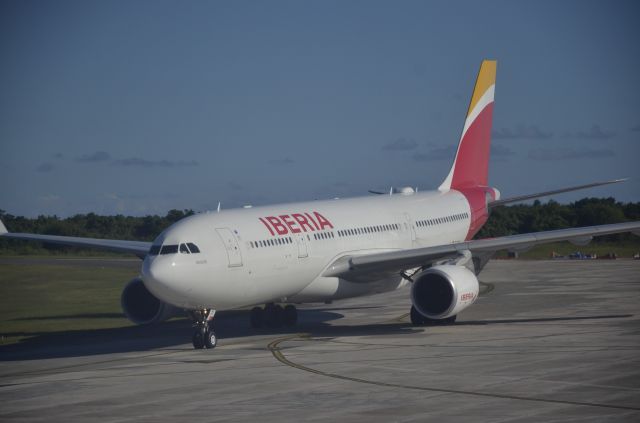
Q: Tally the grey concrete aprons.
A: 1